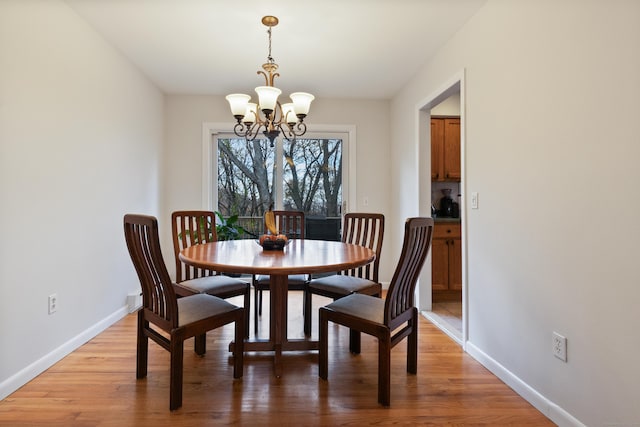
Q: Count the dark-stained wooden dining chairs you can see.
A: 5